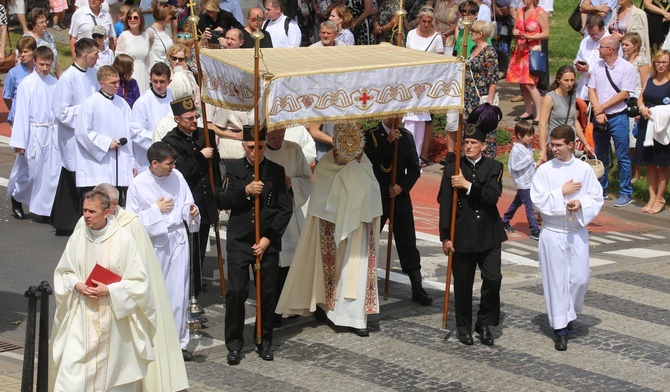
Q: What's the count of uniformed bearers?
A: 4